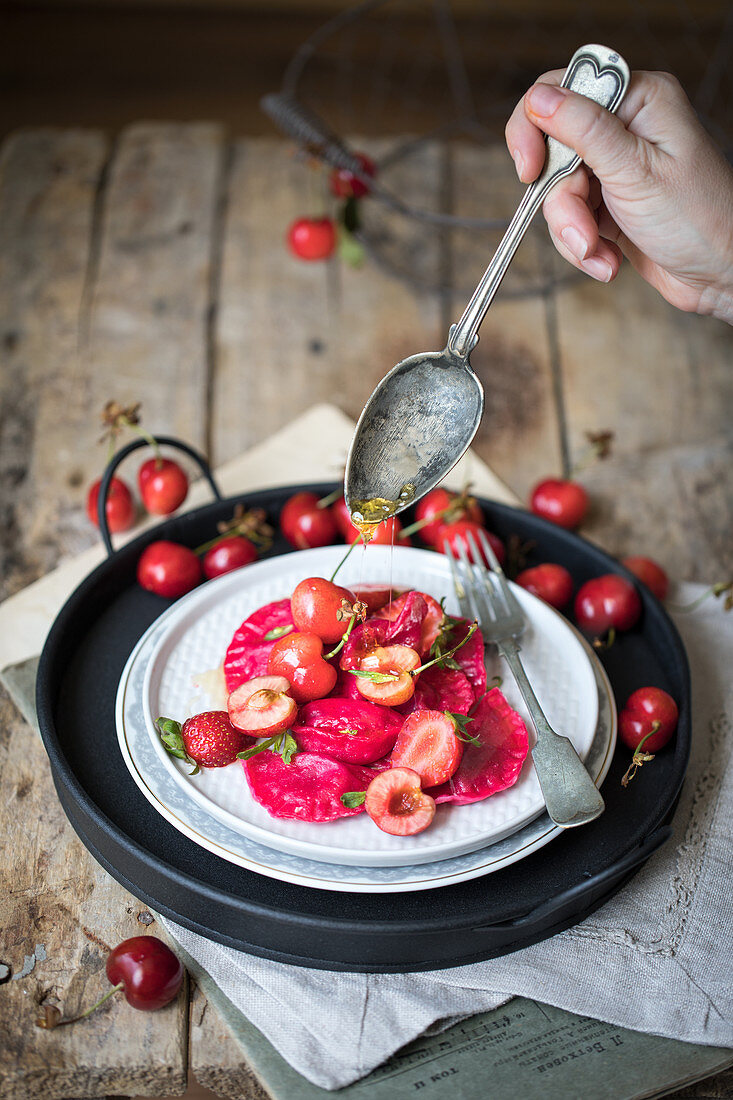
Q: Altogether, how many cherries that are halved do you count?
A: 3